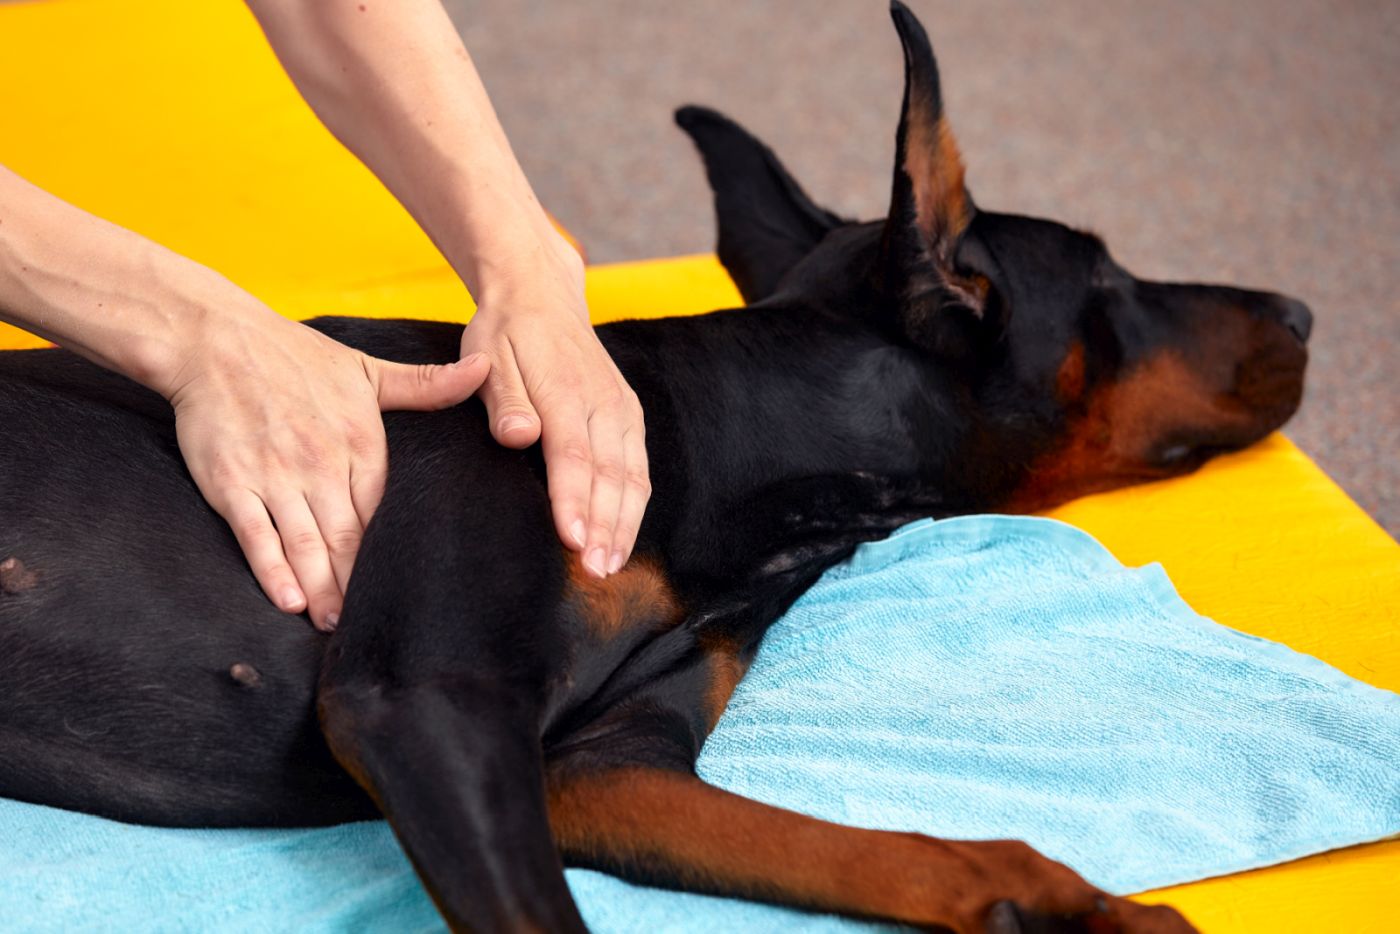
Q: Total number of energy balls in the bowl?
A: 0